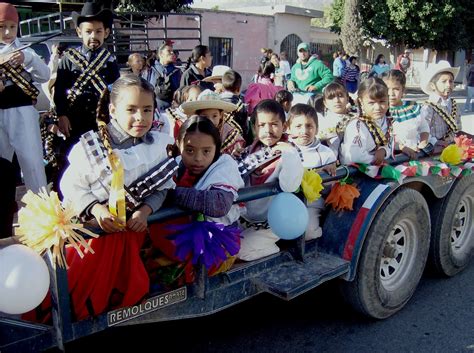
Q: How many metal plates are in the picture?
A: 1